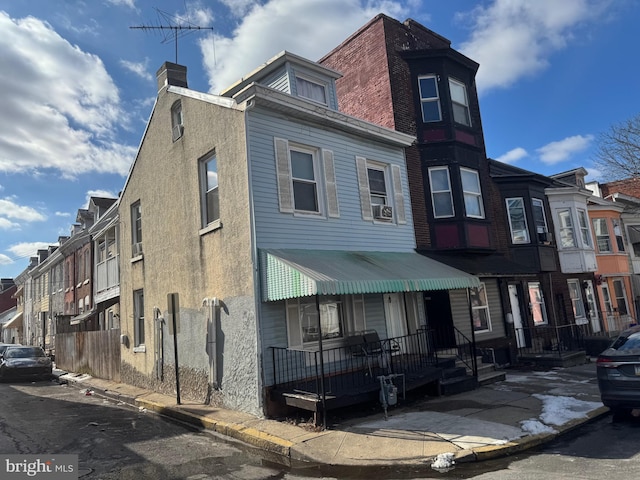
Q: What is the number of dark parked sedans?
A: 2